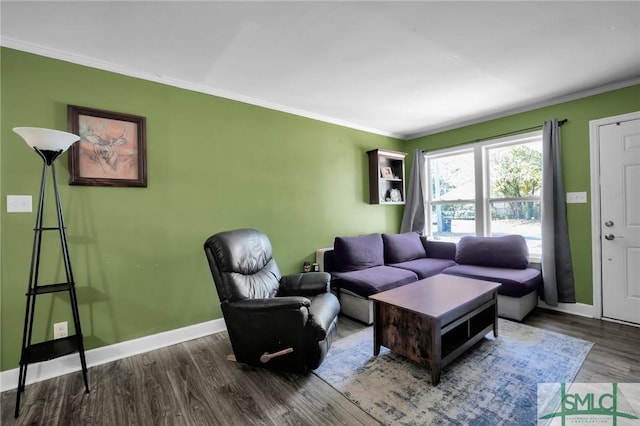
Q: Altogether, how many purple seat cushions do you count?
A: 3